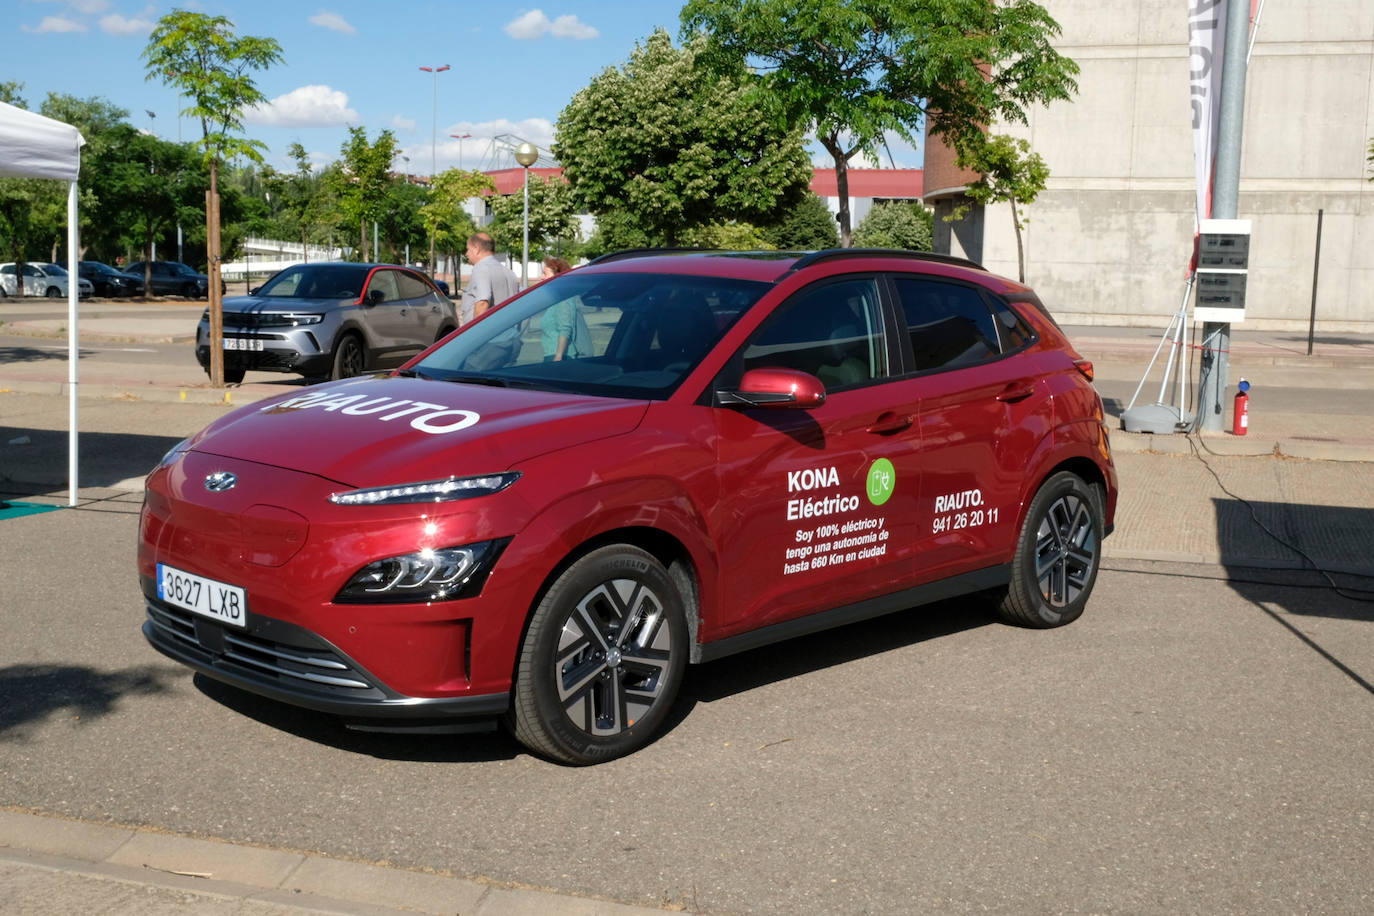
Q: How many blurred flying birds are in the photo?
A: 0